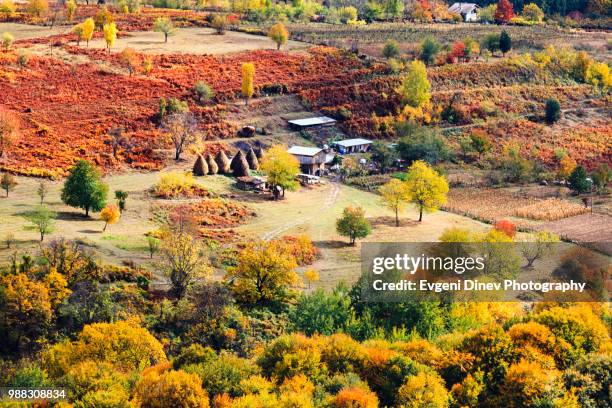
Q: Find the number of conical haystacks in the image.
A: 6